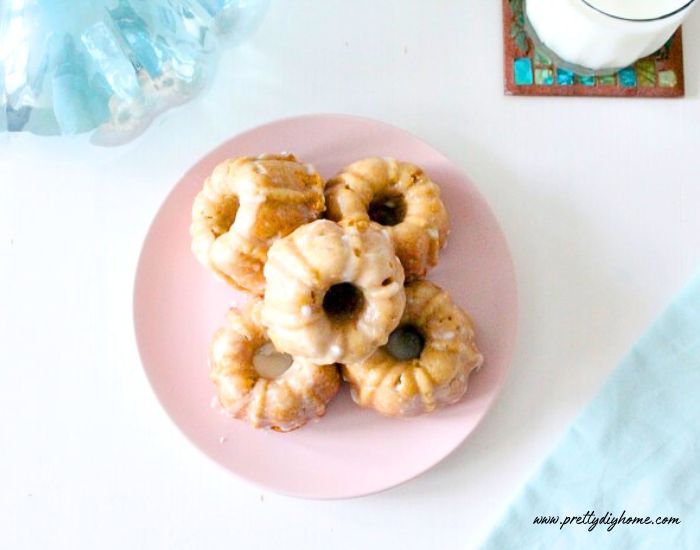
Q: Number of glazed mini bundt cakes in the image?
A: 5